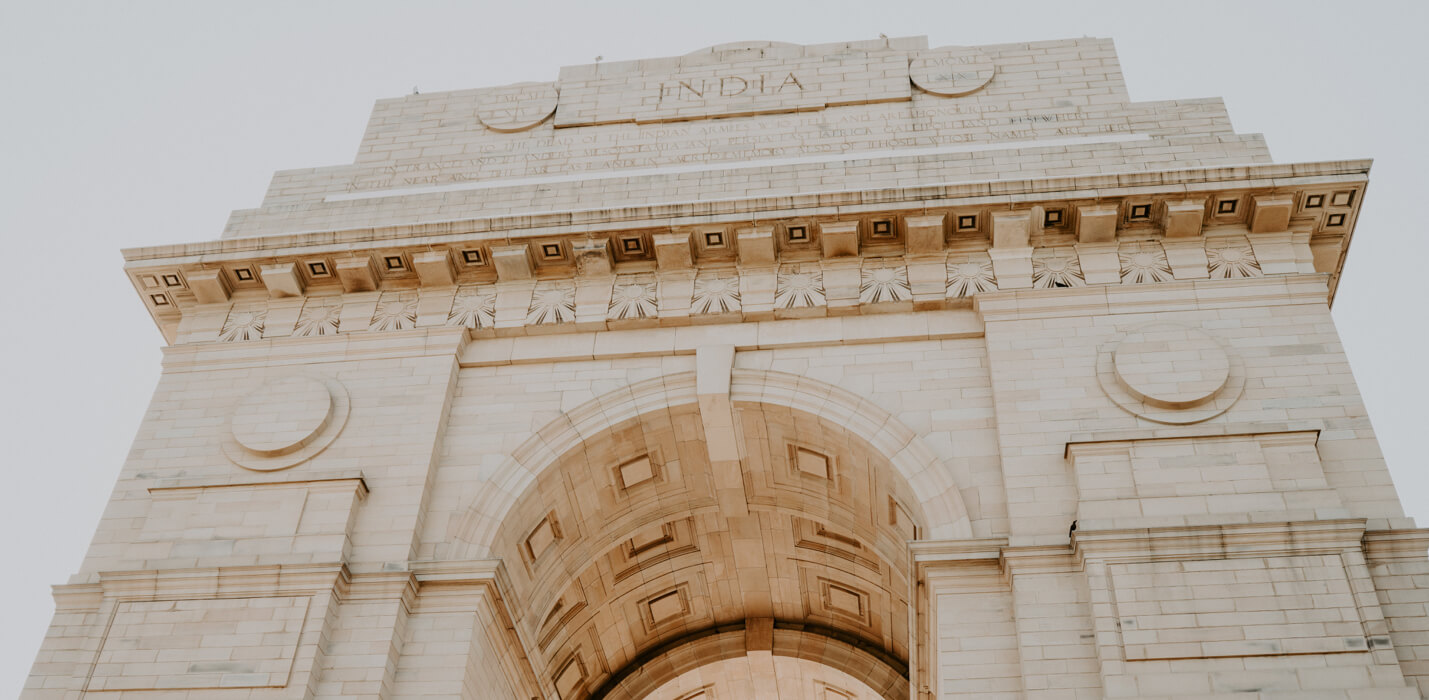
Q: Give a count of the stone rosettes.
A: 13